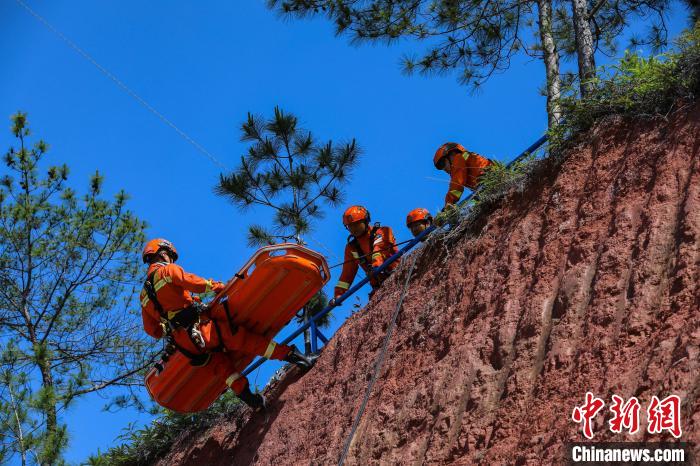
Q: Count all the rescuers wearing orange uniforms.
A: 4